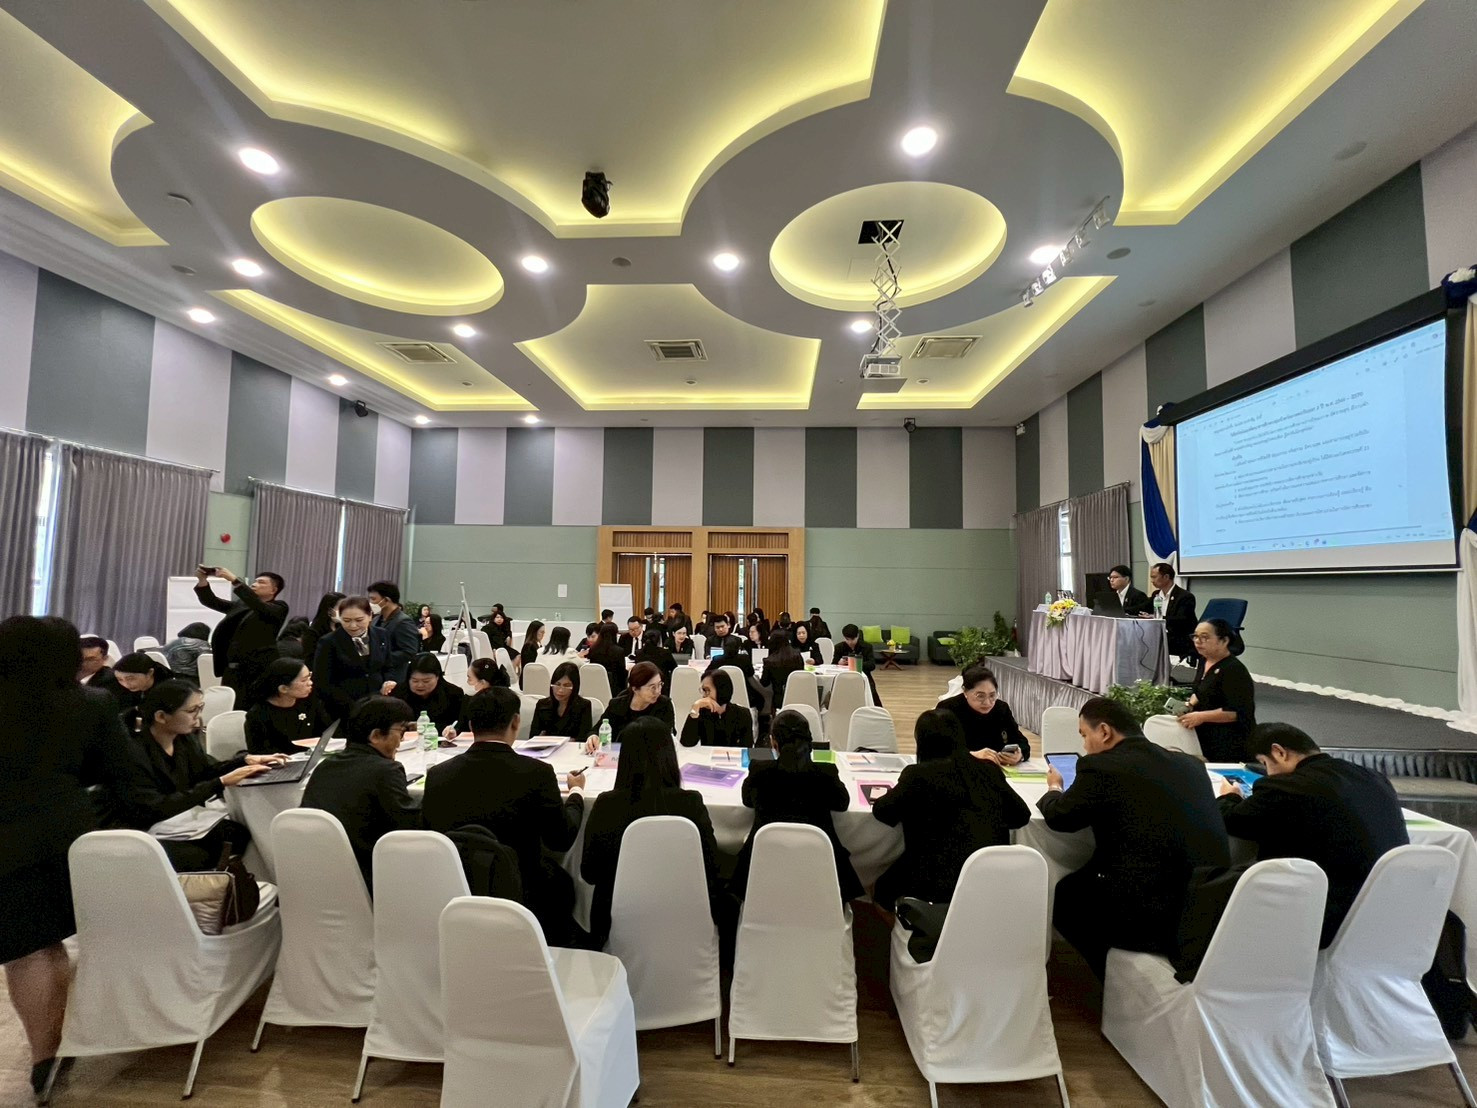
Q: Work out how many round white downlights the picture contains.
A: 12